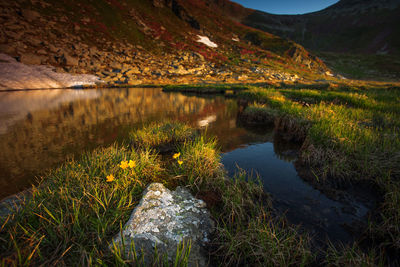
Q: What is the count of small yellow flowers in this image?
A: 5